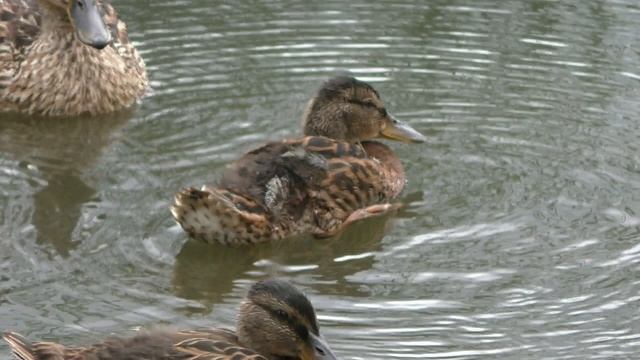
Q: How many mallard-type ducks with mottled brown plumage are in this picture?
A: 3